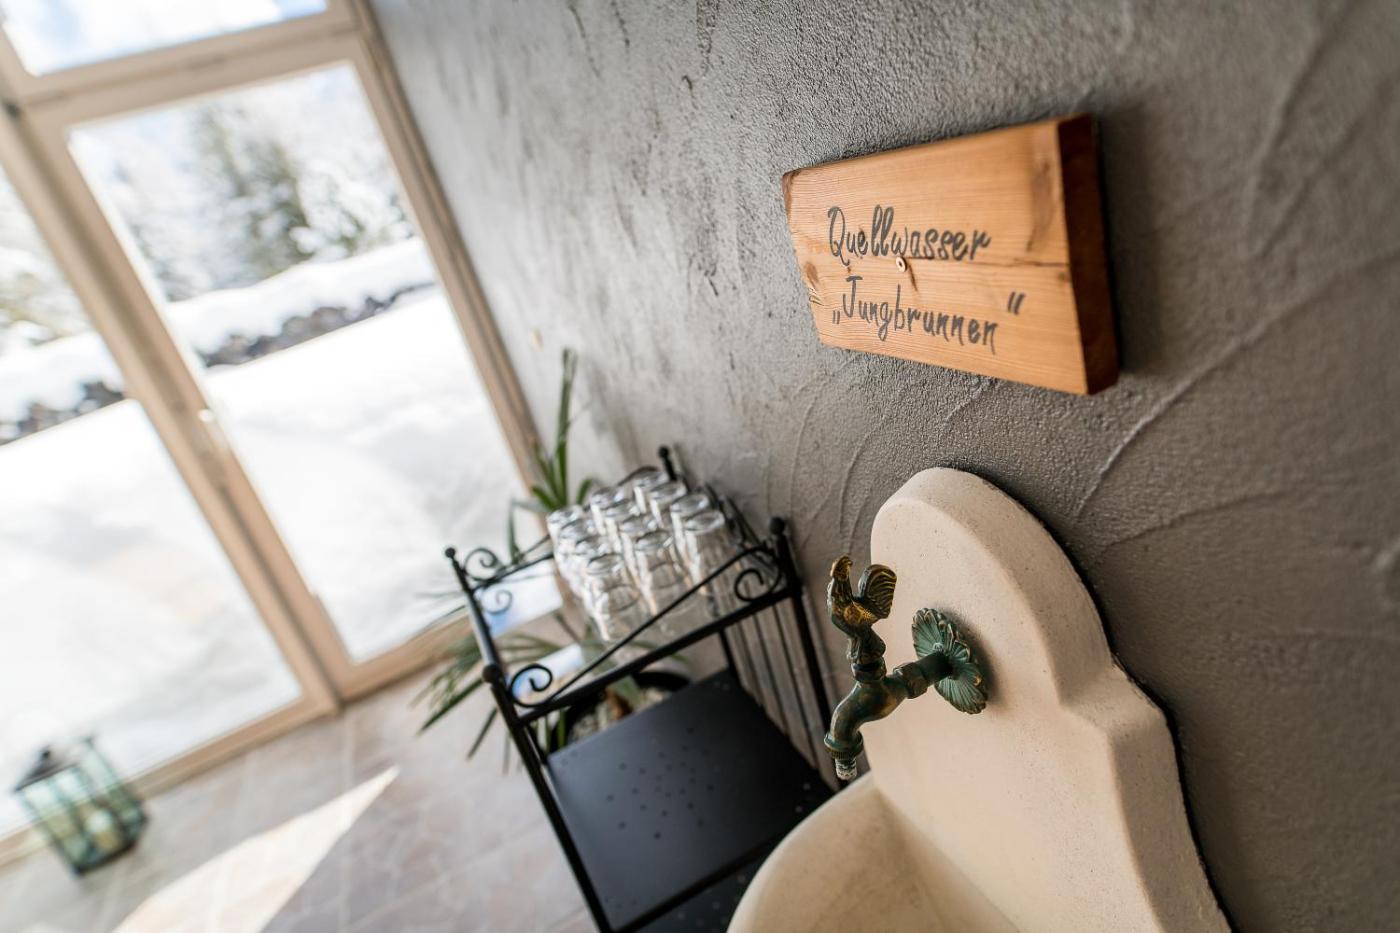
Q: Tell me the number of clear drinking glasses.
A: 12